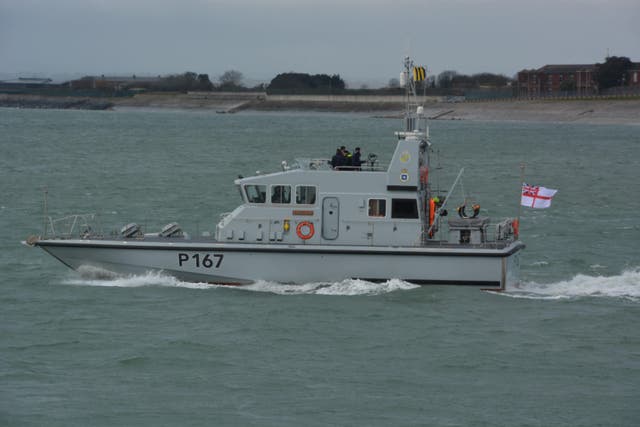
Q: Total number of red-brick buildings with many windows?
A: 1